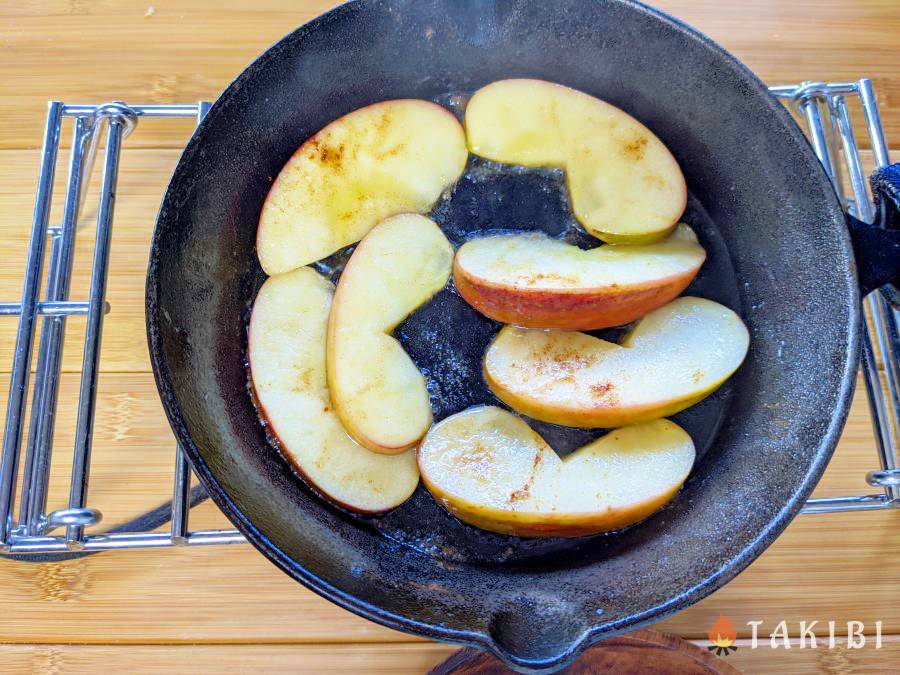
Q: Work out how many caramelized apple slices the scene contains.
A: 7